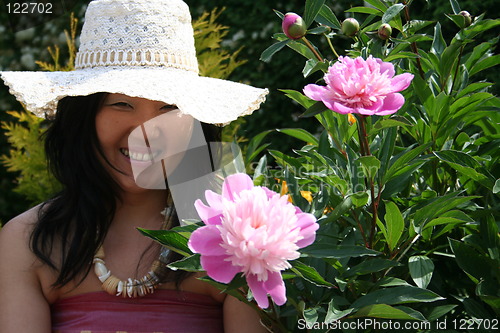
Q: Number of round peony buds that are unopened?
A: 4